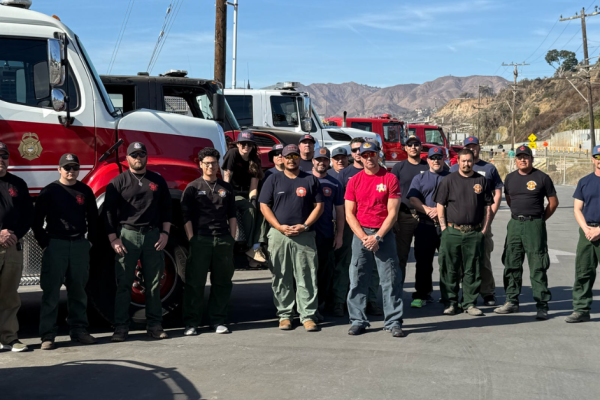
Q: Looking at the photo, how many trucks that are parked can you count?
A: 5